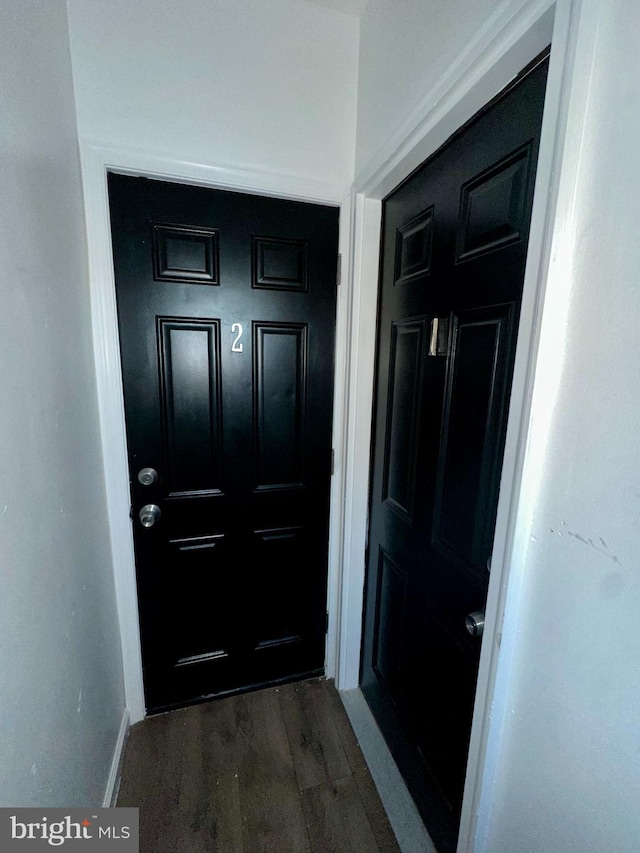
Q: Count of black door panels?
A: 12